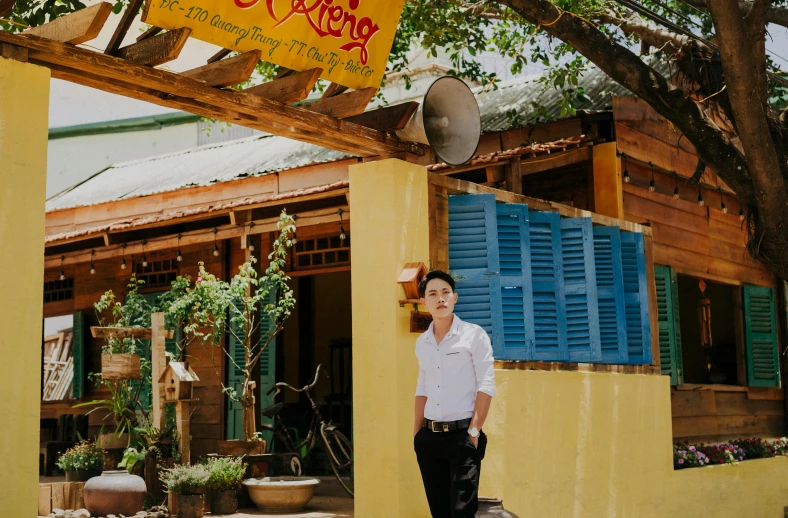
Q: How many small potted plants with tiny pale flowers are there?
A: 3